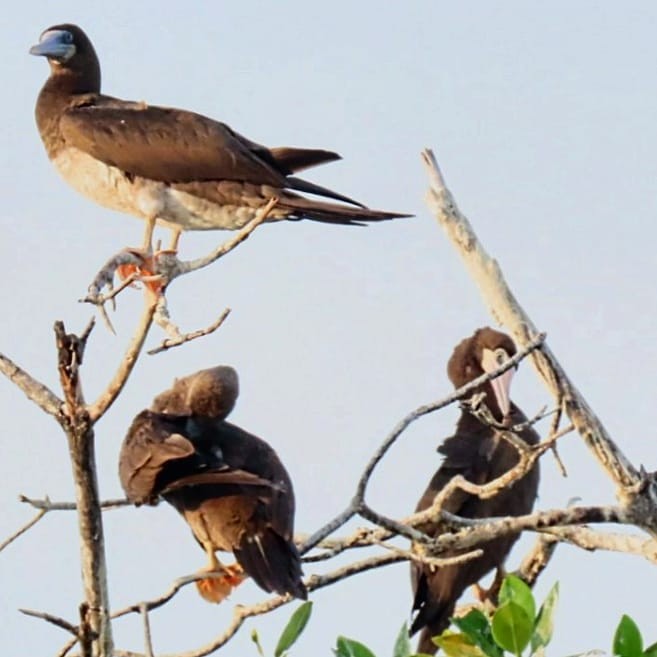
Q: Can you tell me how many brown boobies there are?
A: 3